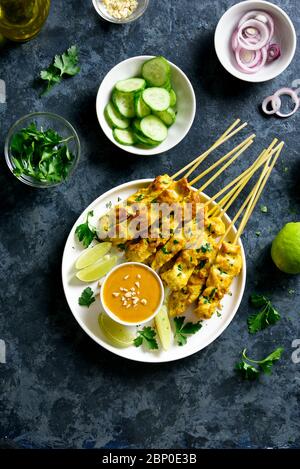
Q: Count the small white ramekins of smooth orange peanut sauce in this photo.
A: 1